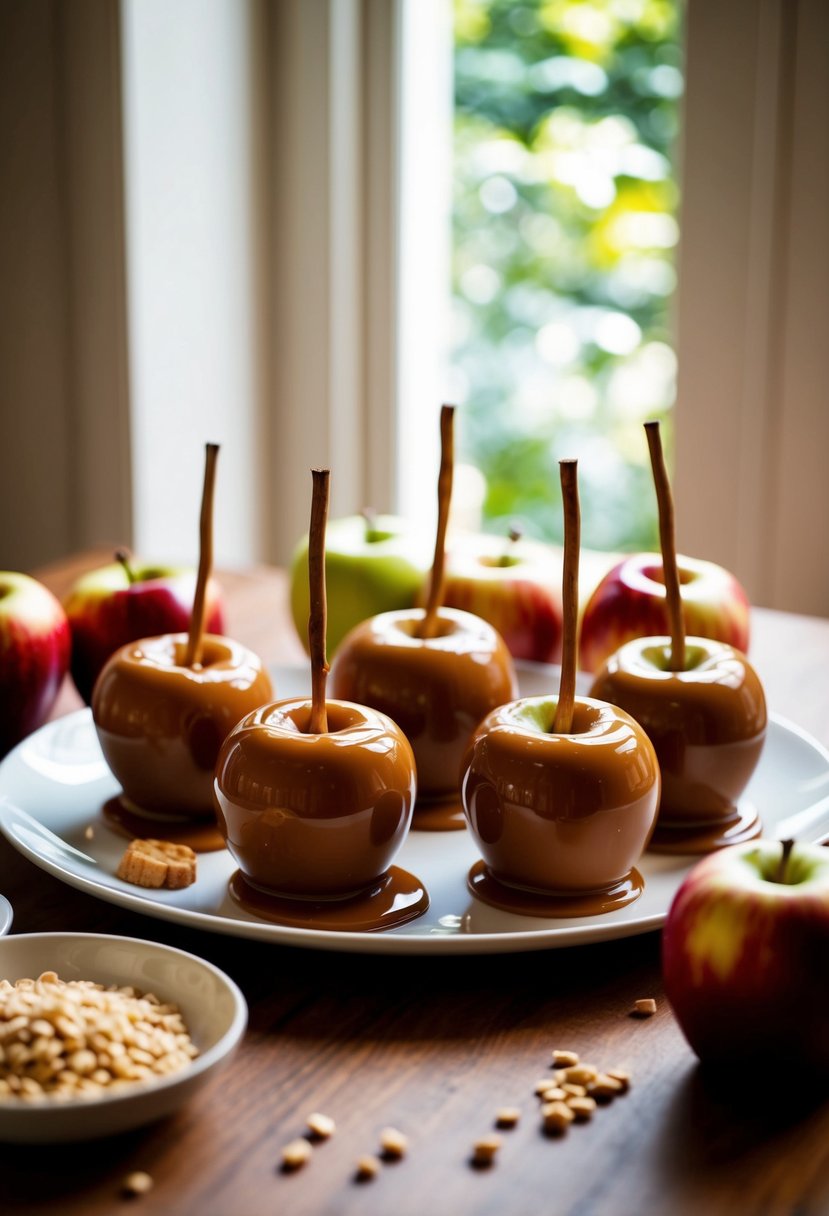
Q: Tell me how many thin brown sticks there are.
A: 5